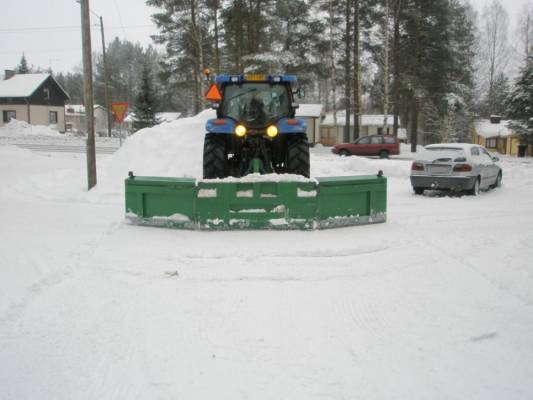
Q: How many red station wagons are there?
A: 1